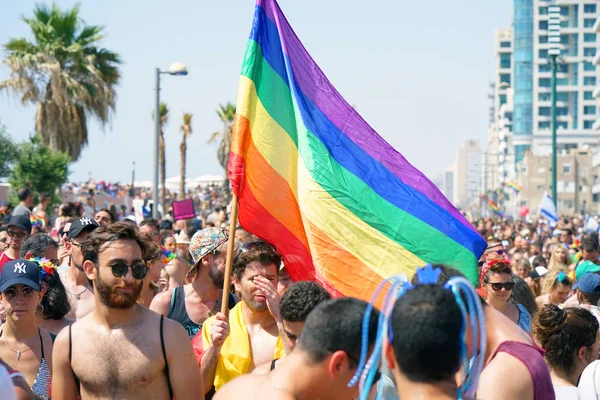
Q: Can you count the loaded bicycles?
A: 0